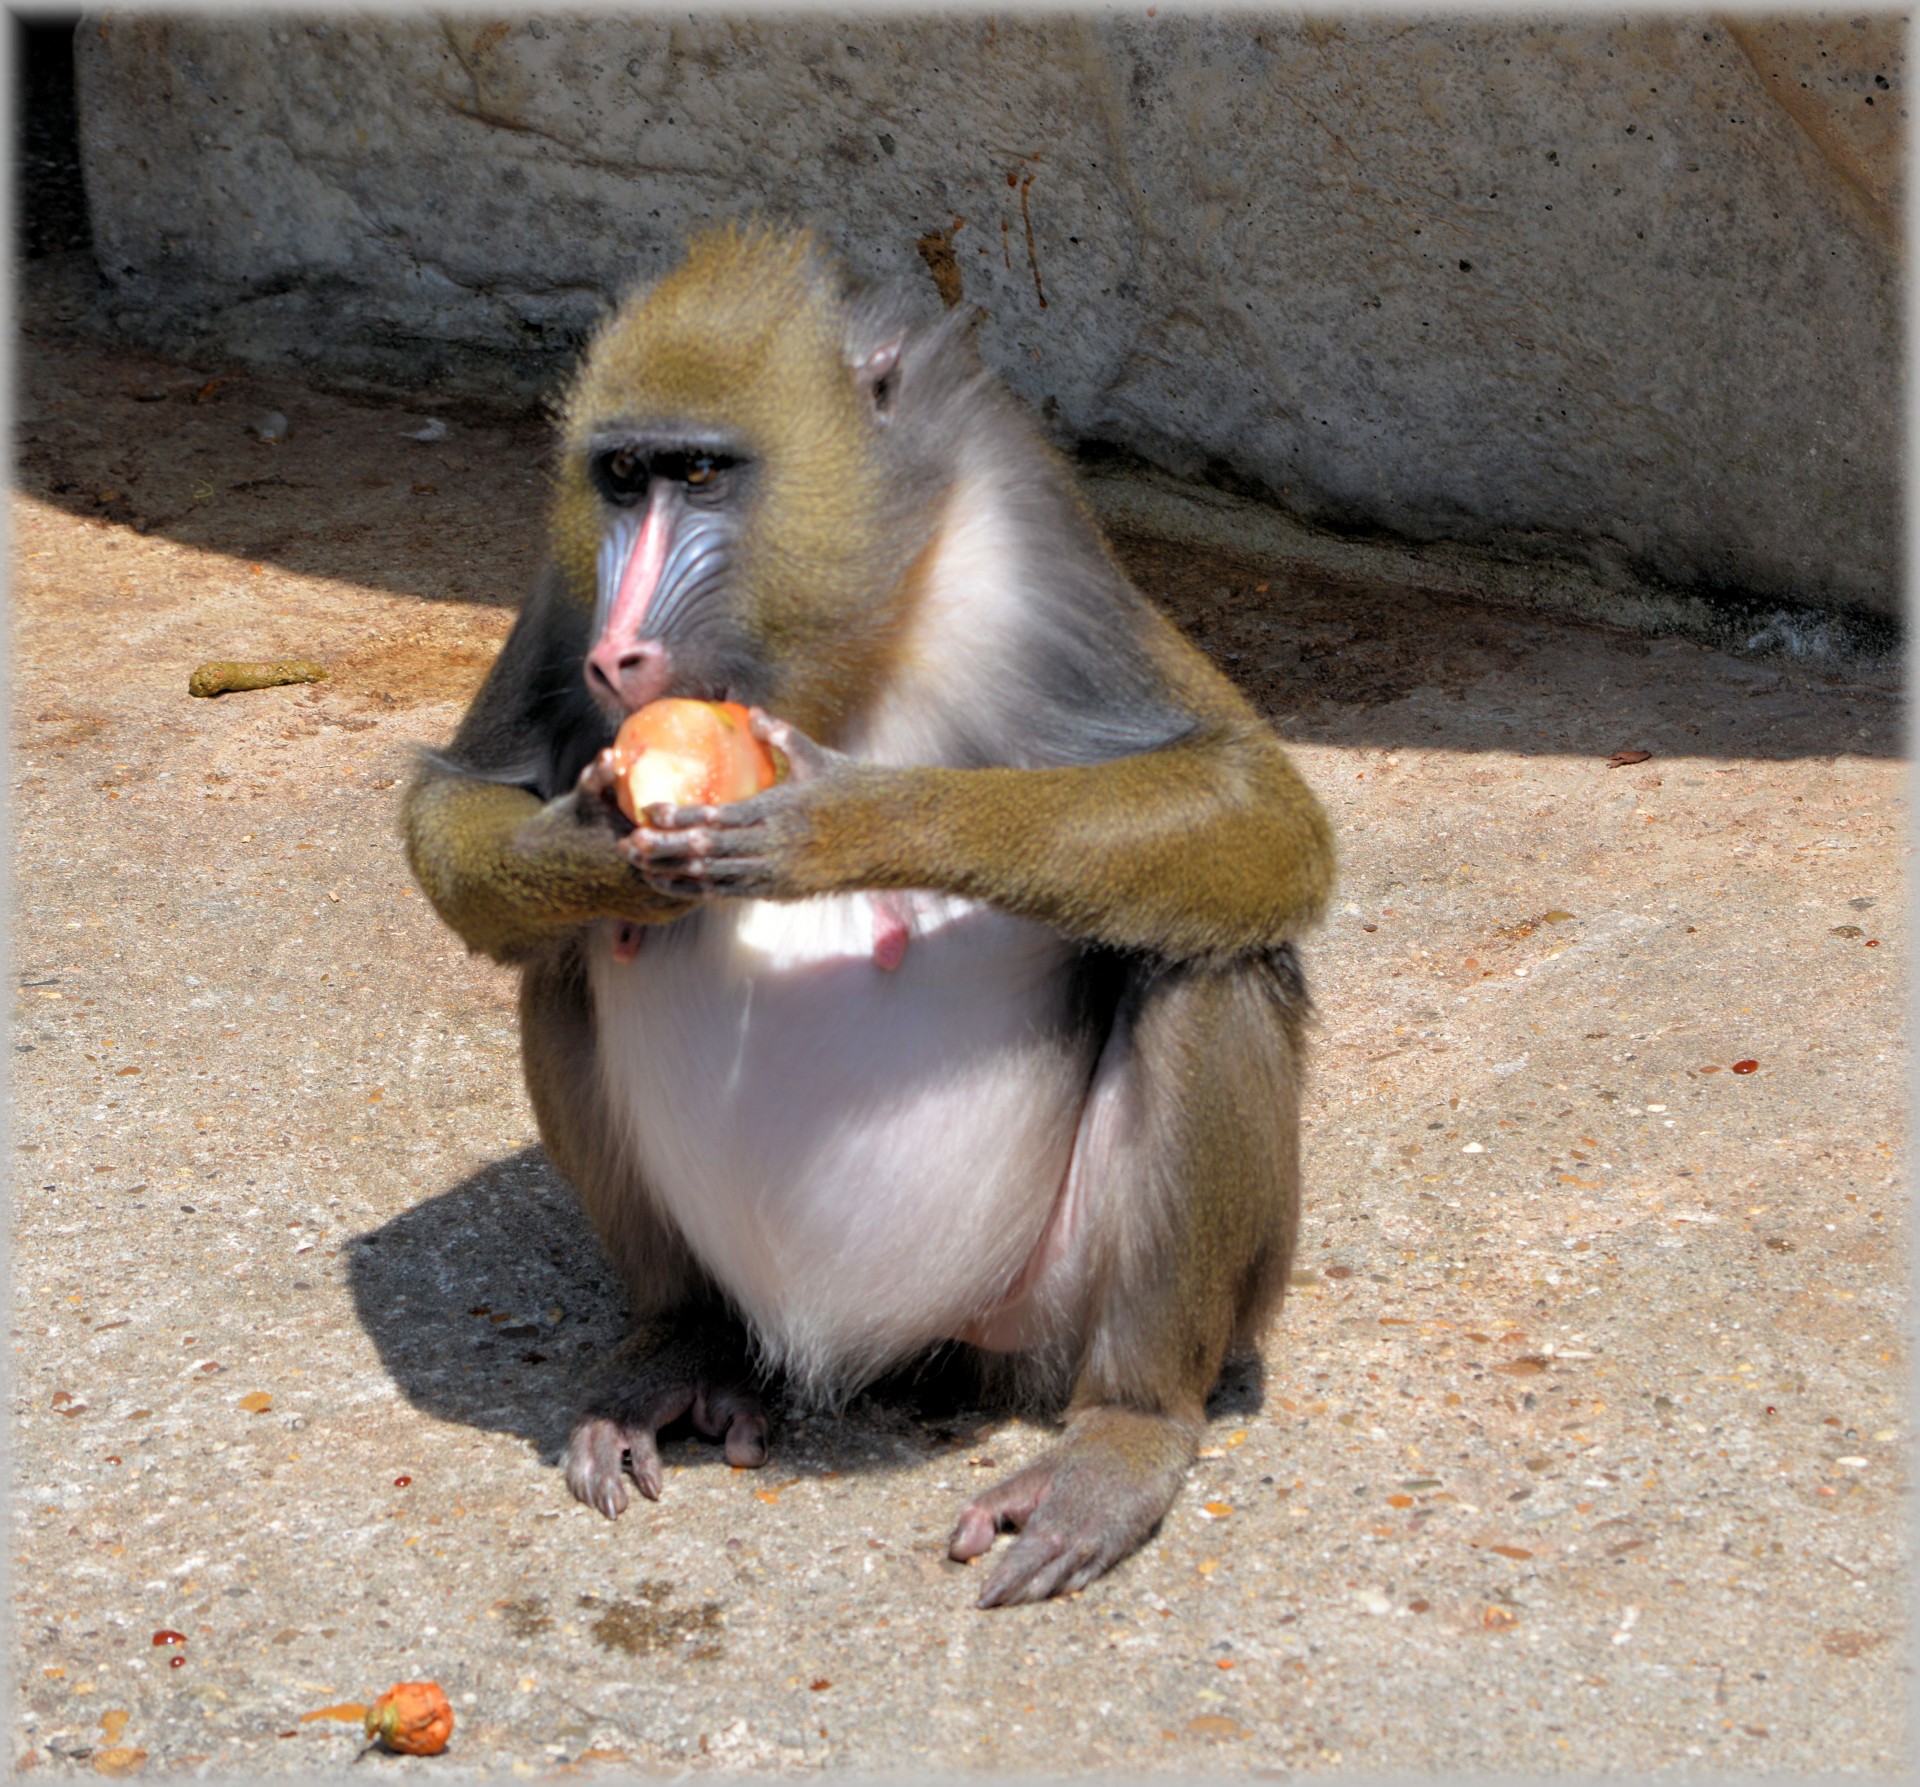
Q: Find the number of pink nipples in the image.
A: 2